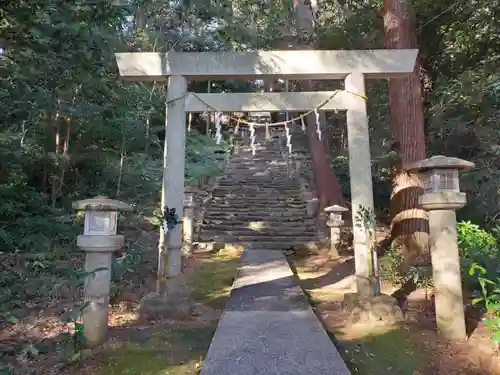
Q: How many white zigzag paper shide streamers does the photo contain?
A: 4